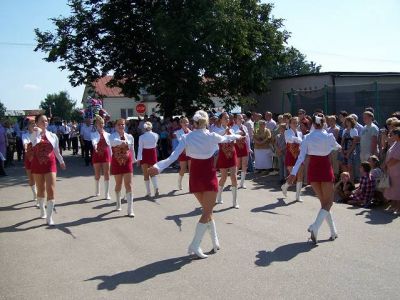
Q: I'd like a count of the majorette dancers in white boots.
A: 11